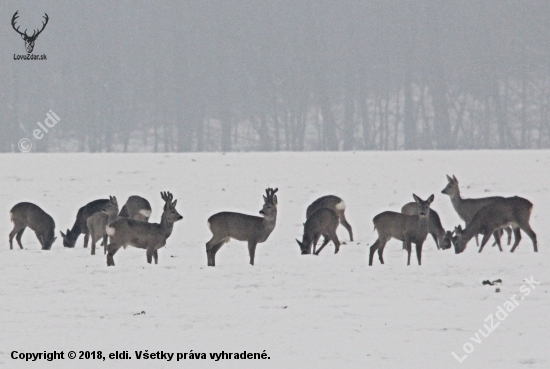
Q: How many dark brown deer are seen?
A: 12